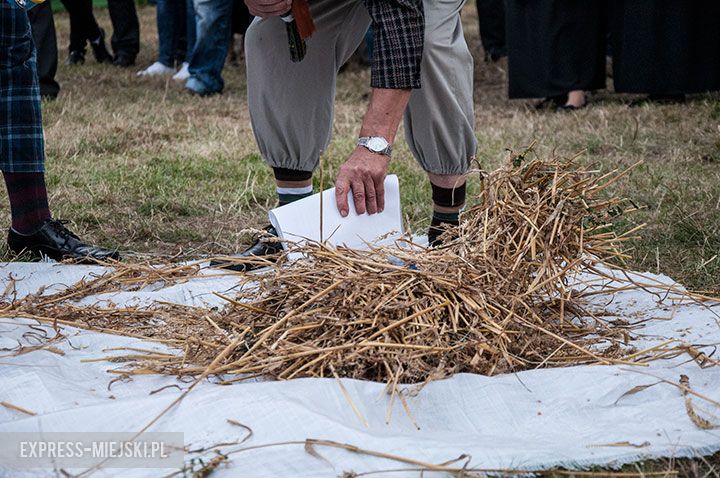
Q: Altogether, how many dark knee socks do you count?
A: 3